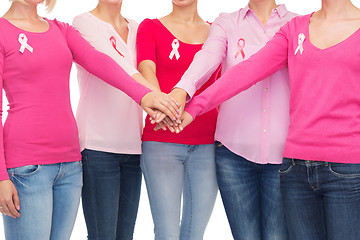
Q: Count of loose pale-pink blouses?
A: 2